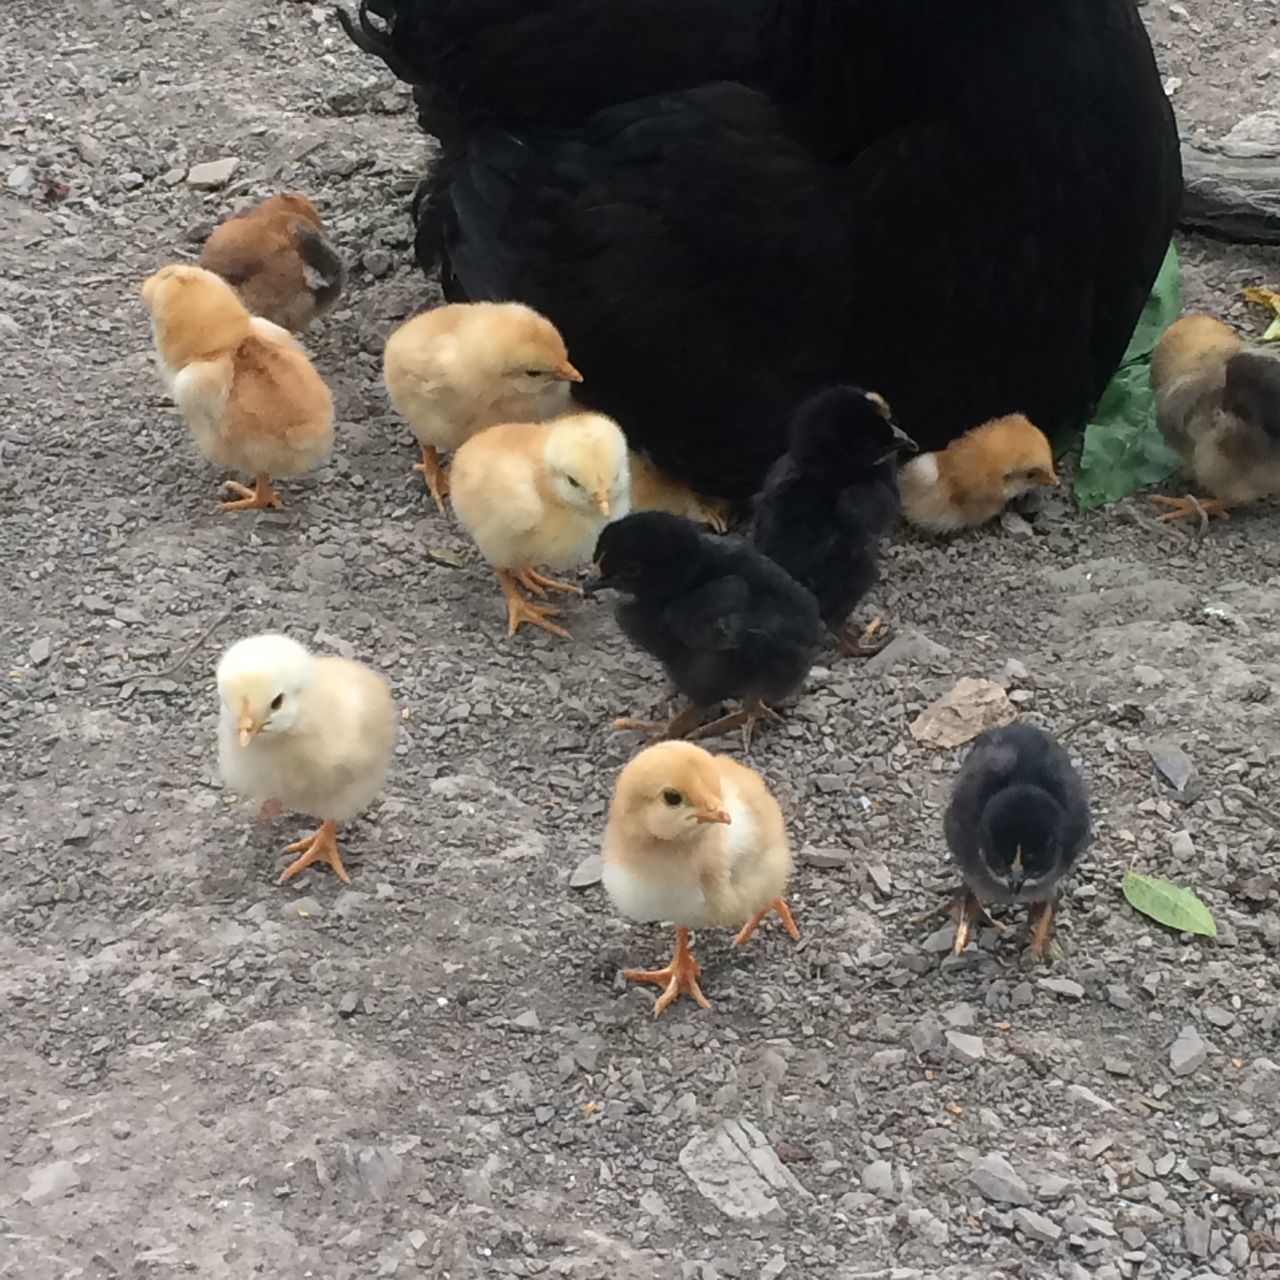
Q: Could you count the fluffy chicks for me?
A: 12